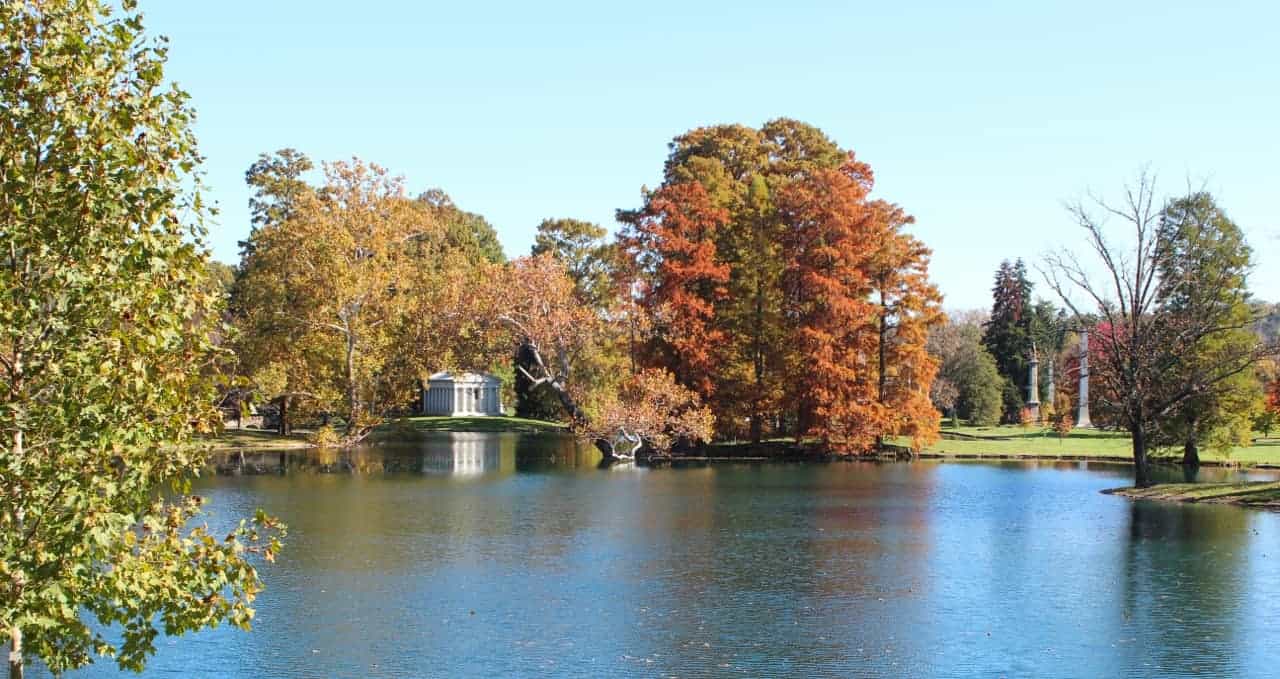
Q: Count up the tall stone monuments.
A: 3